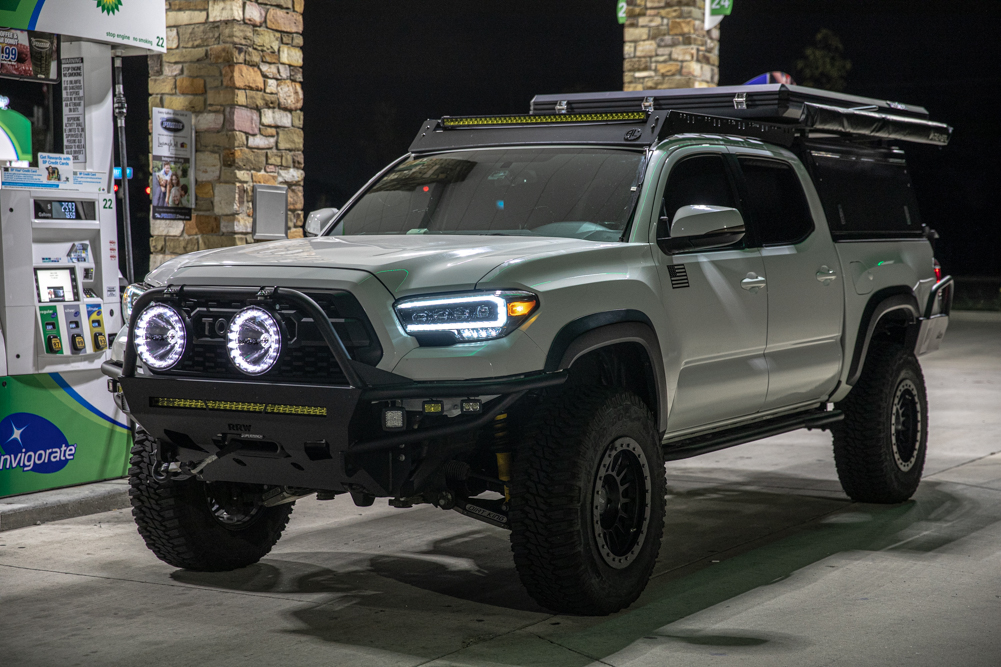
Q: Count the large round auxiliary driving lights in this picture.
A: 2